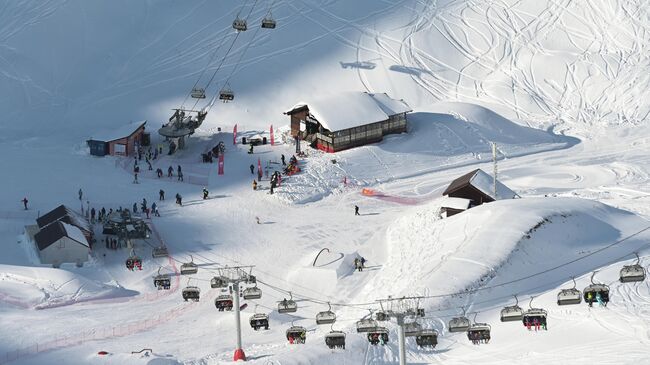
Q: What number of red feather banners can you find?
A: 4